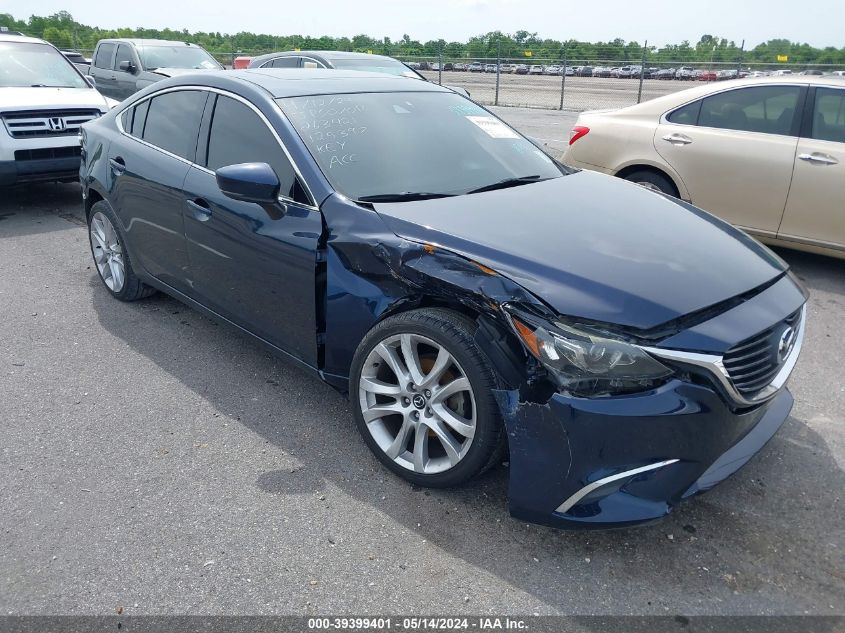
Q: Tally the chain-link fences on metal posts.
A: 1